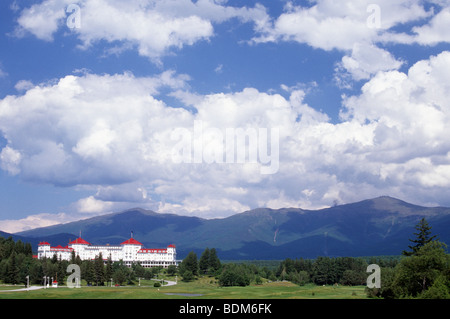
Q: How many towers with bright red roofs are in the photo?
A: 4